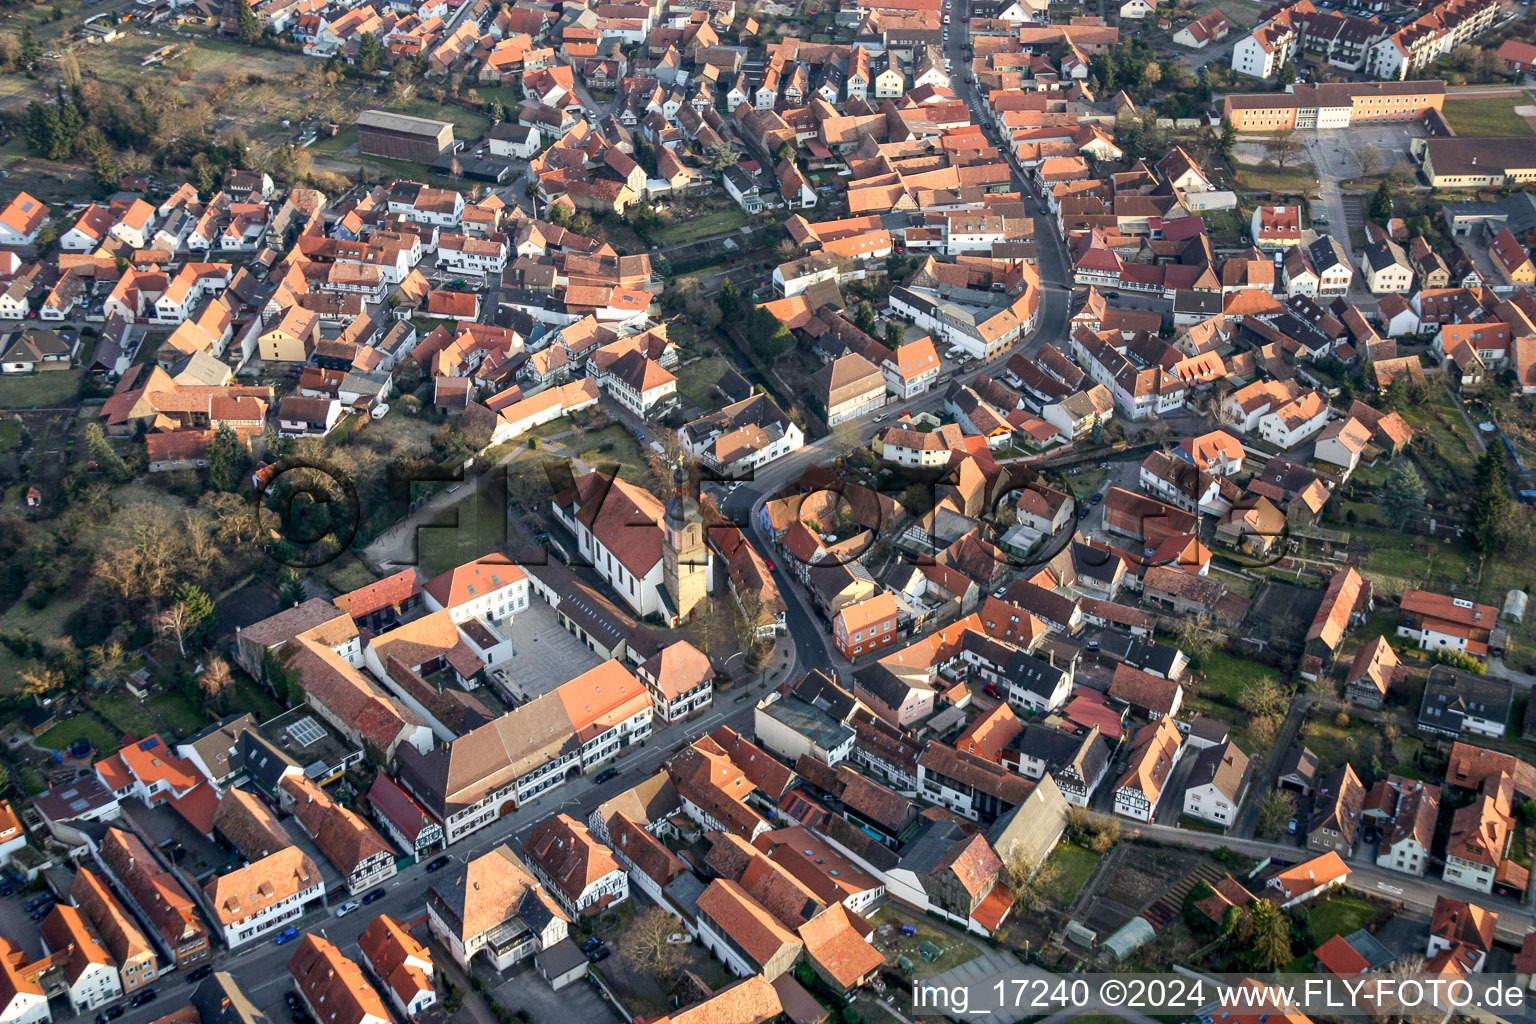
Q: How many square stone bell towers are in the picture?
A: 1